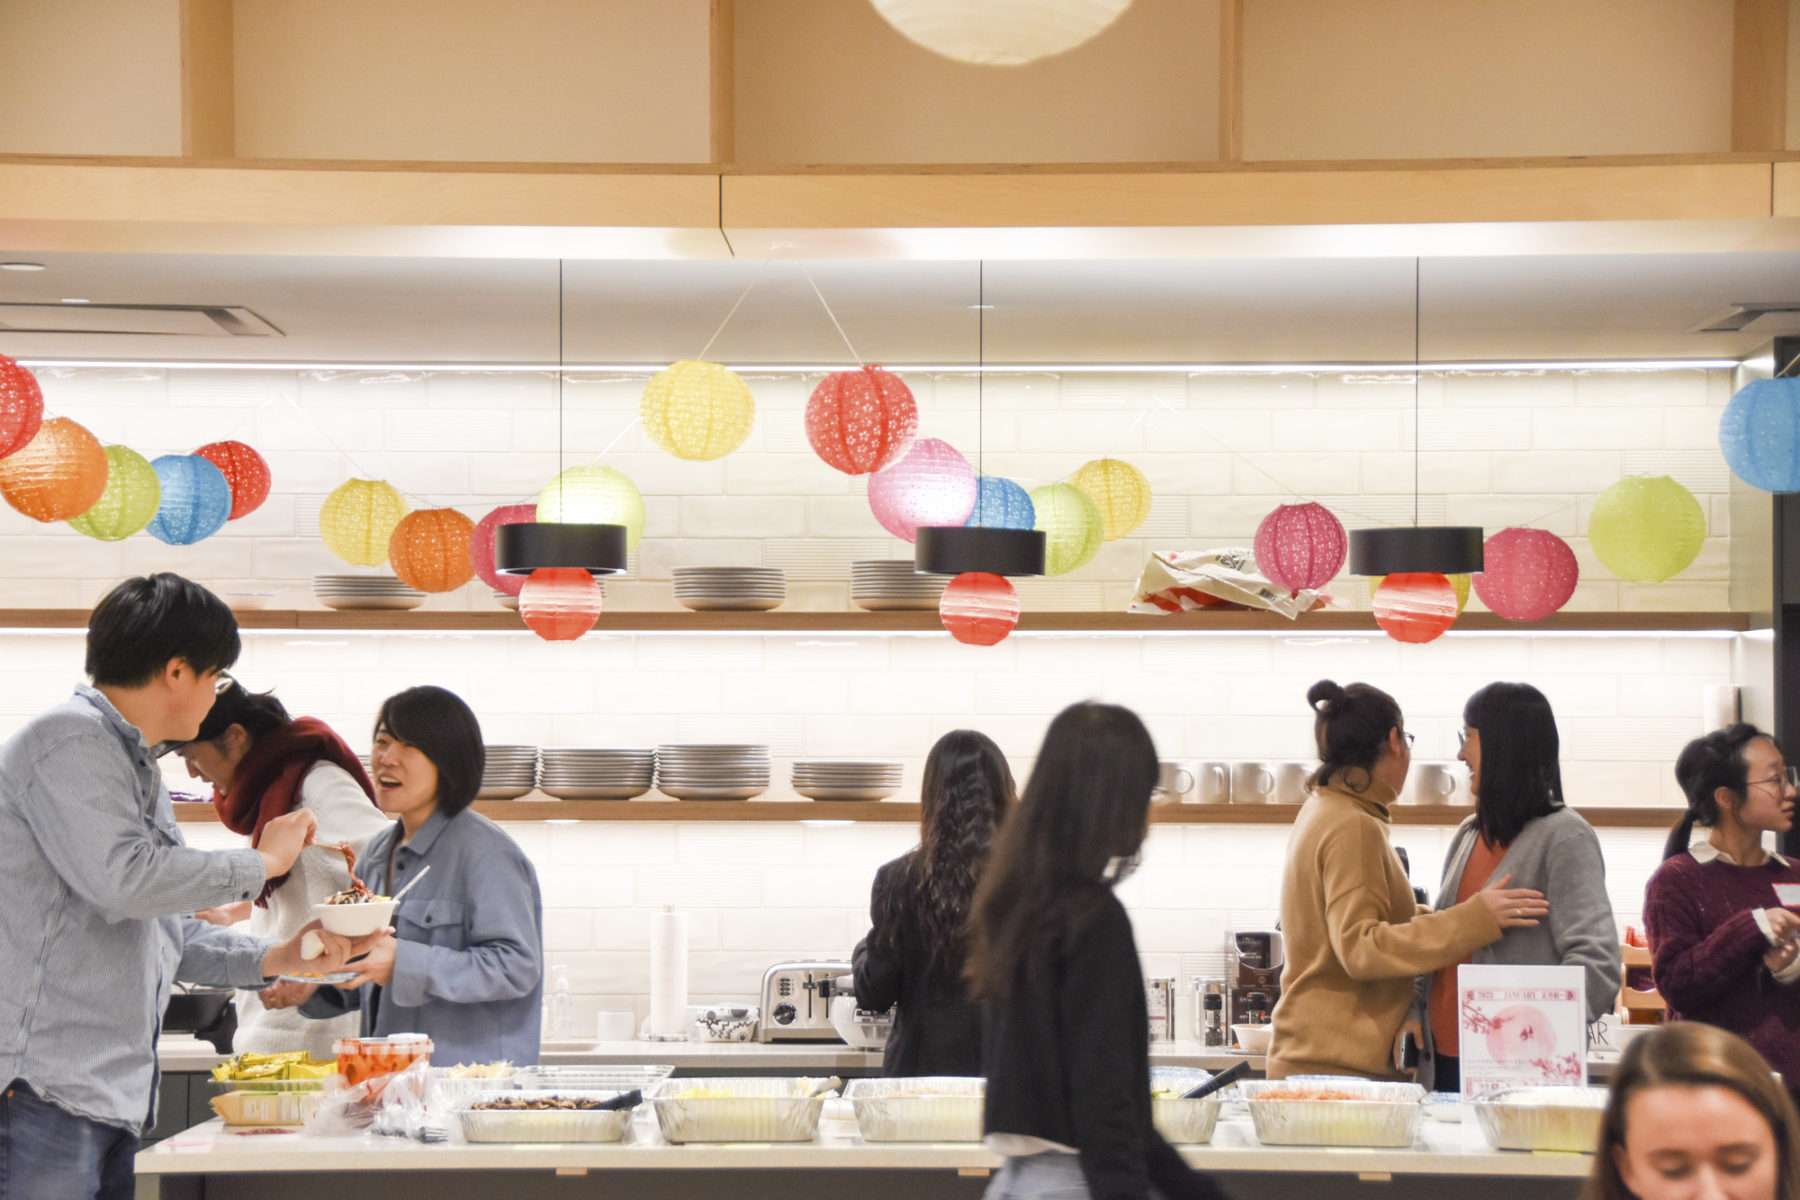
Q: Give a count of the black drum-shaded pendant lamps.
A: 3